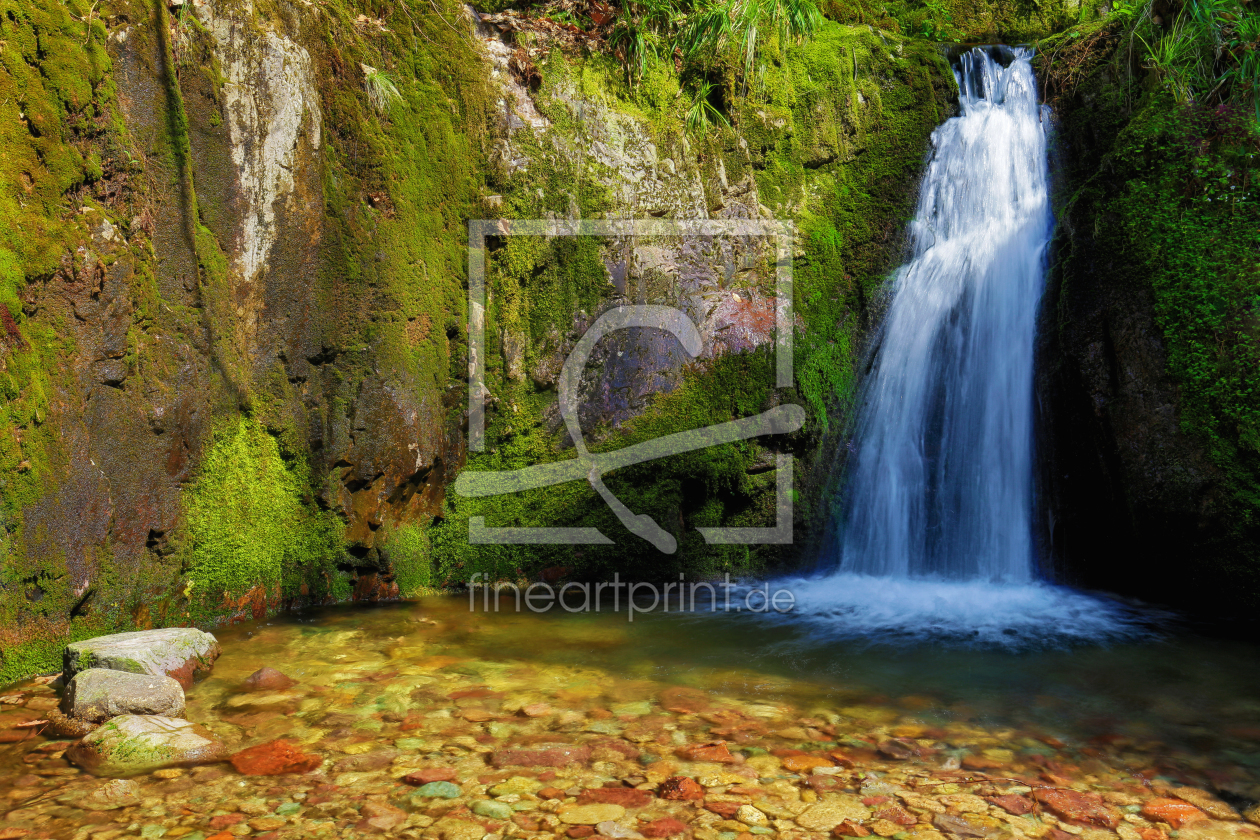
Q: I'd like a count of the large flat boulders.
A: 3